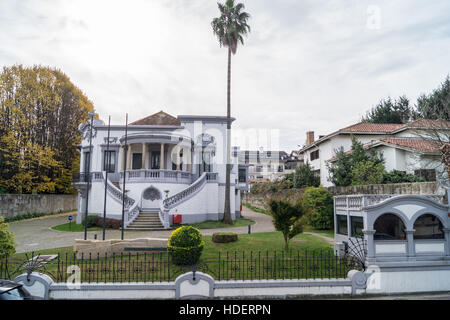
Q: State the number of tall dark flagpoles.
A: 3